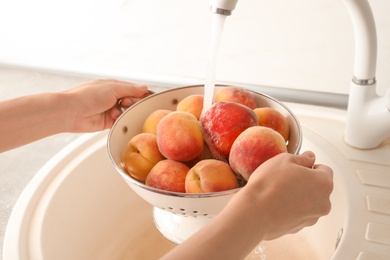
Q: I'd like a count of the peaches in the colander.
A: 10